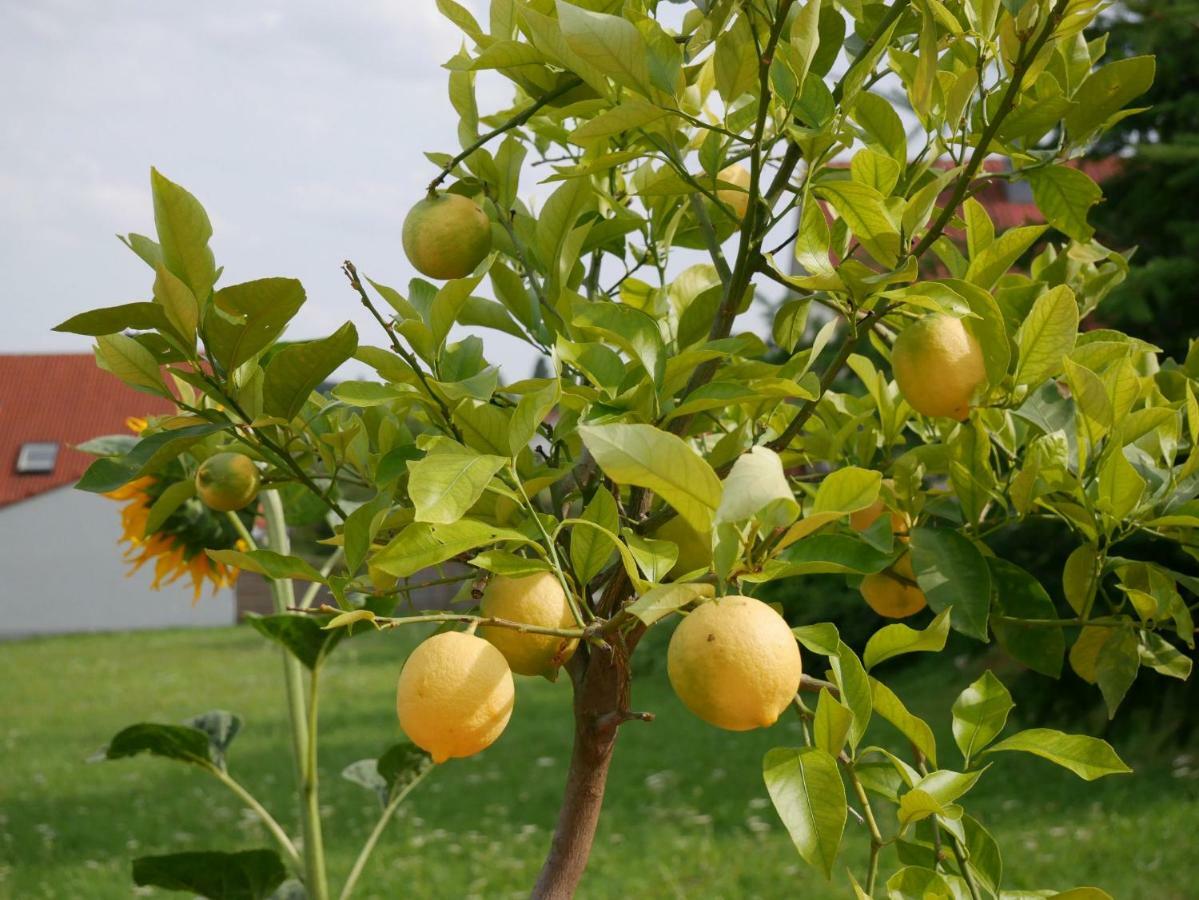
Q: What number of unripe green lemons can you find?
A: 2